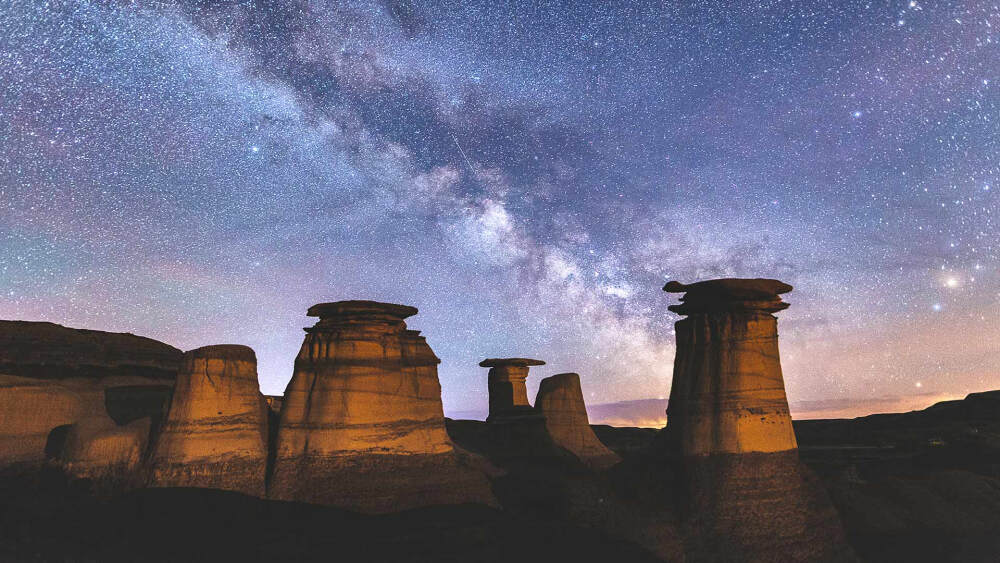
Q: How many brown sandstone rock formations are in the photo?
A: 5